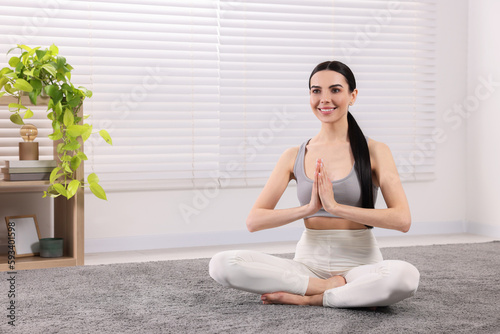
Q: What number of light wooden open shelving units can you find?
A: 1